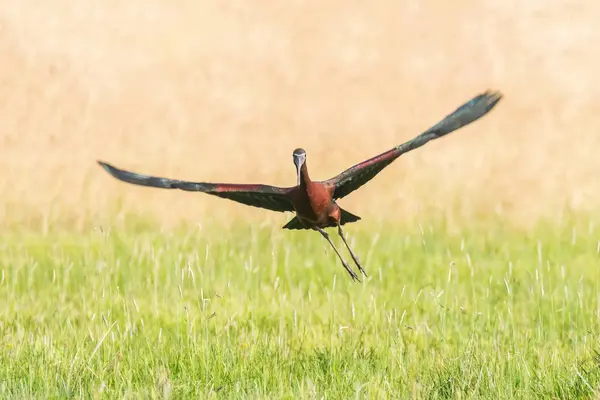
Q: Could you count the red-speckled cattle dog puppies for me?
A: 0